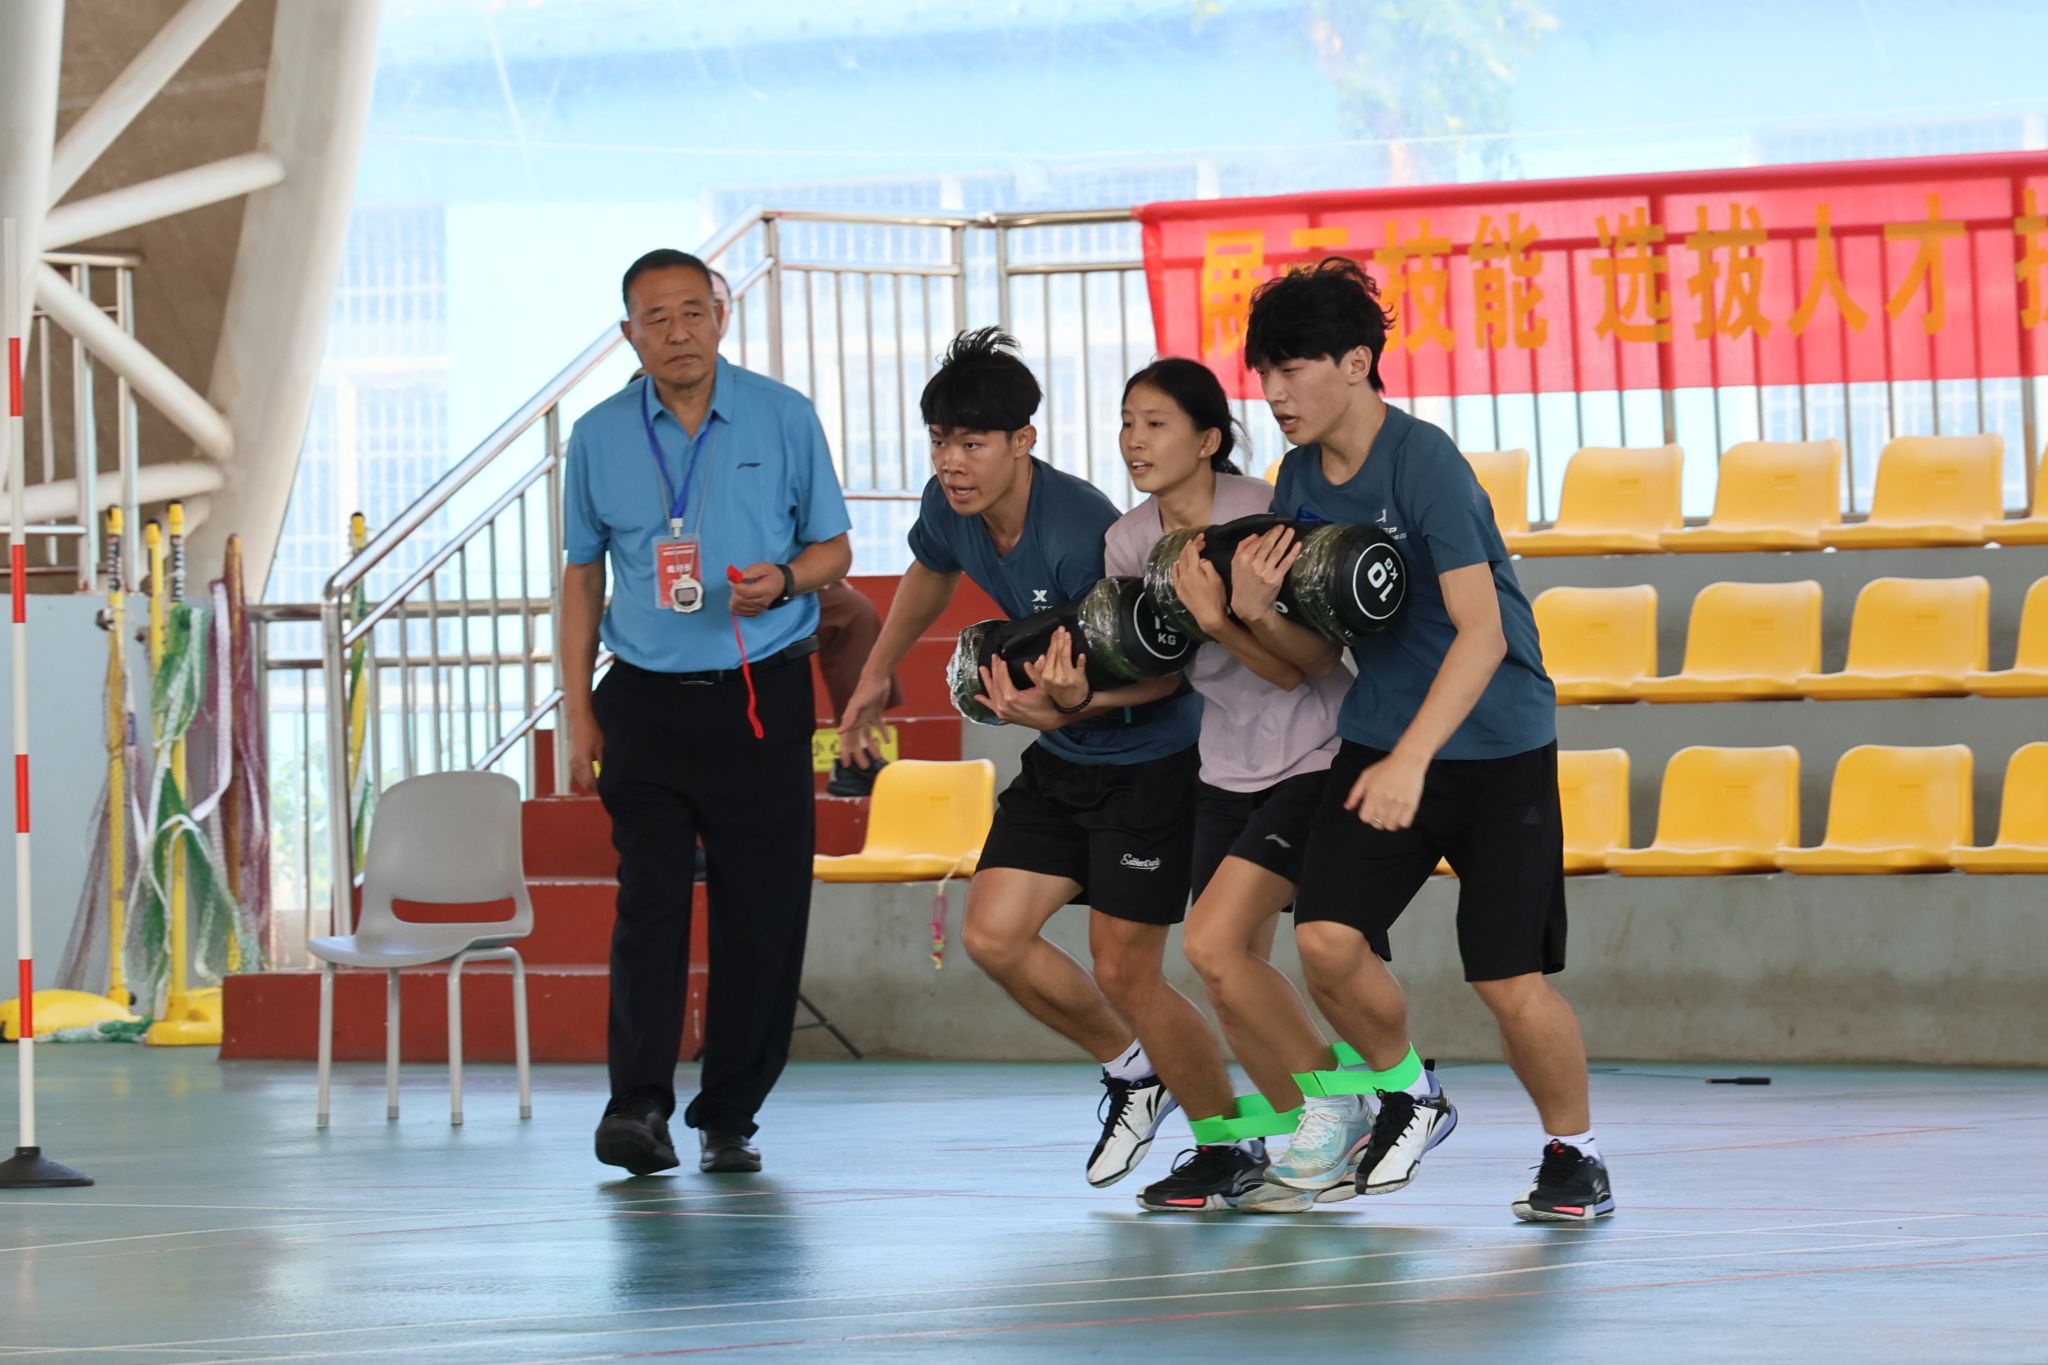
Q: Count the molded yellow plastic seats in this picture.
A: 15